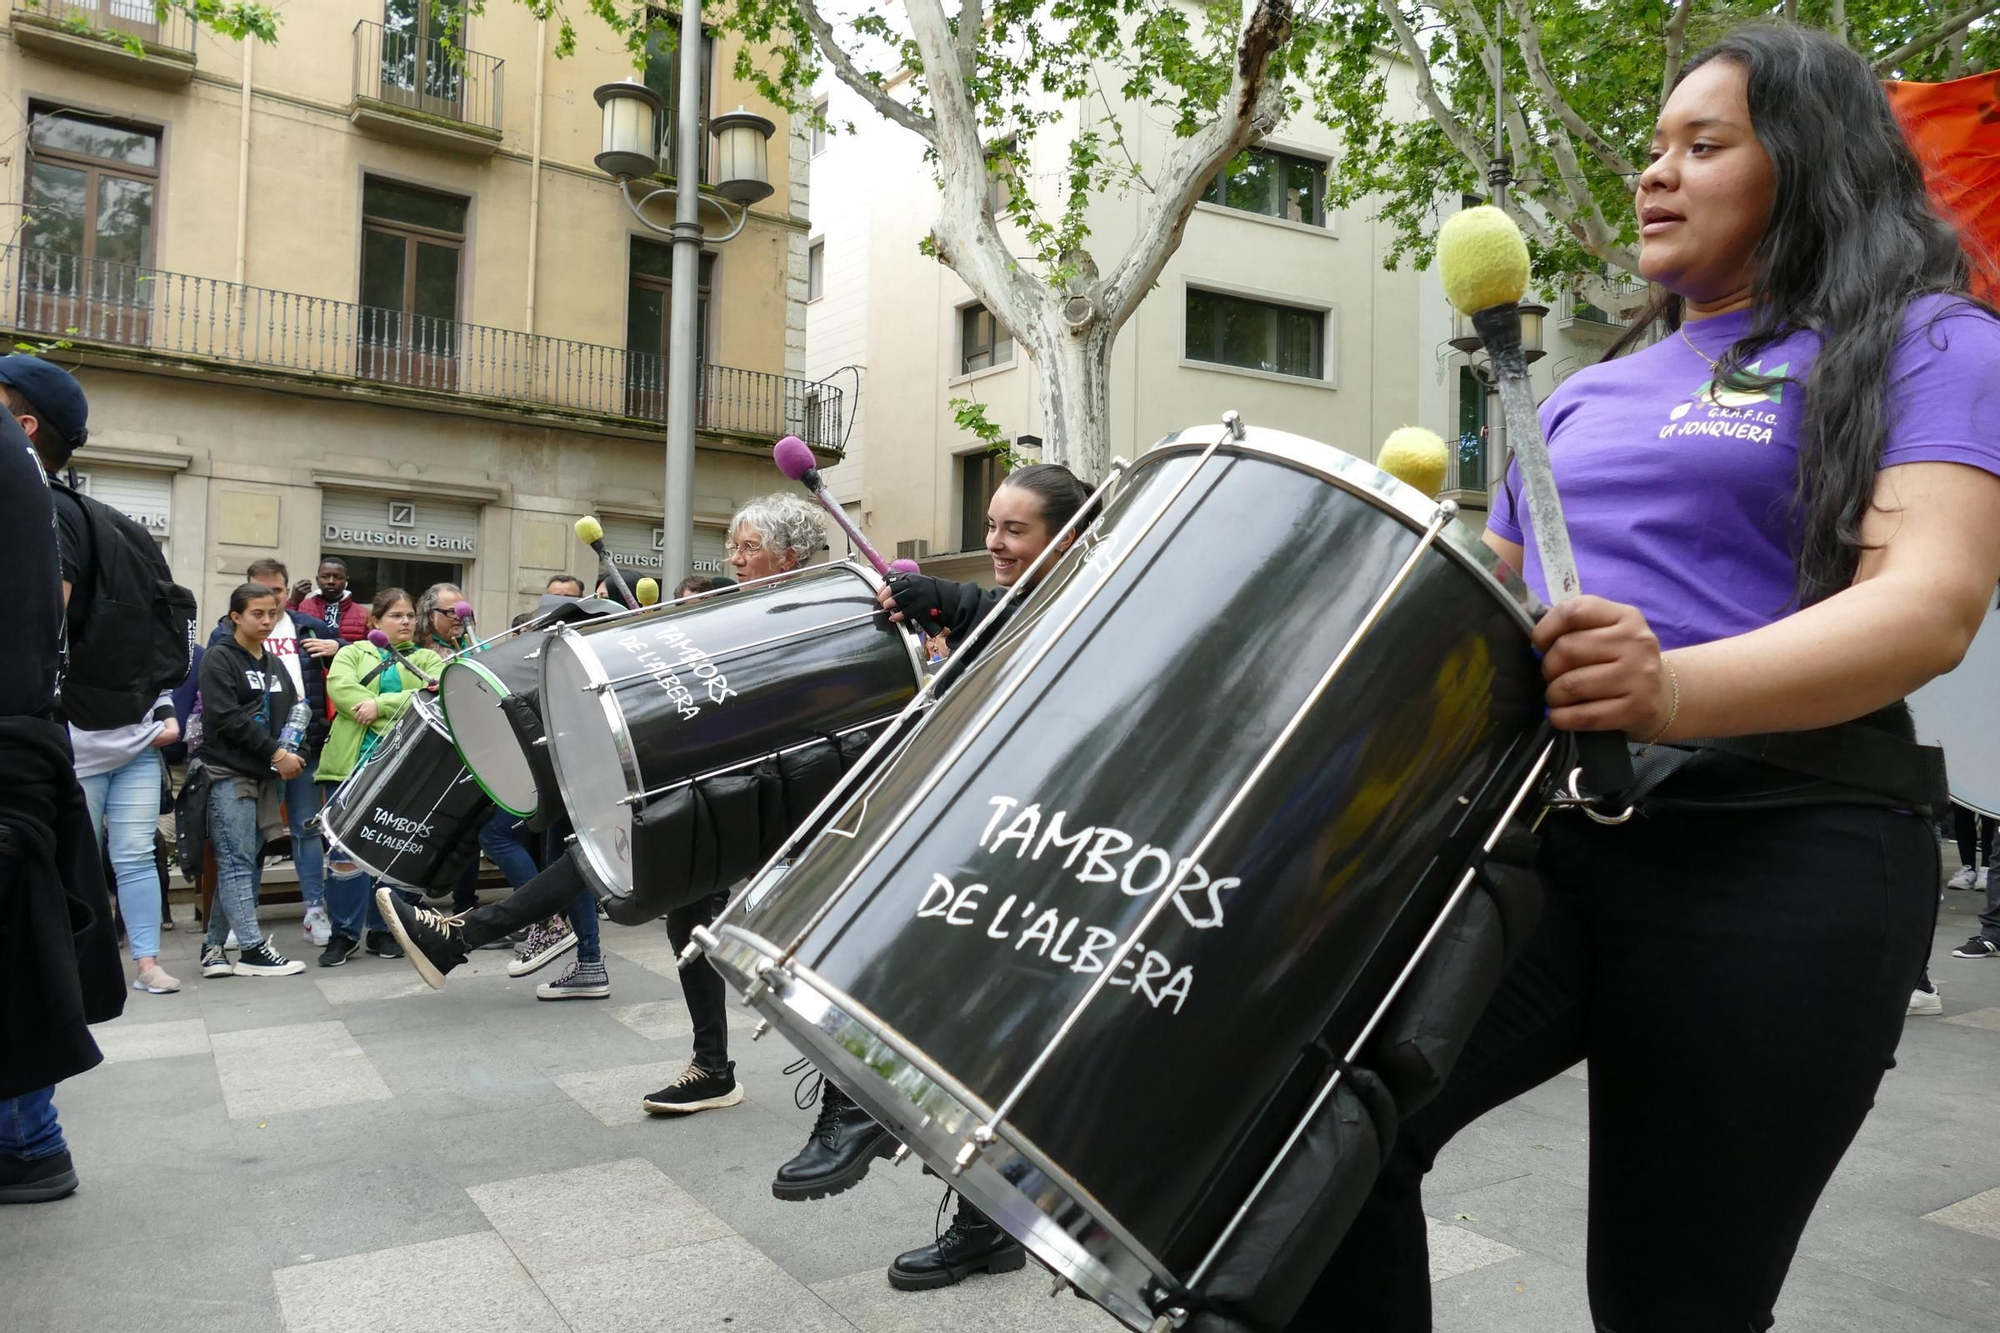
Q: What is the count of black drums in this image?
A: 4